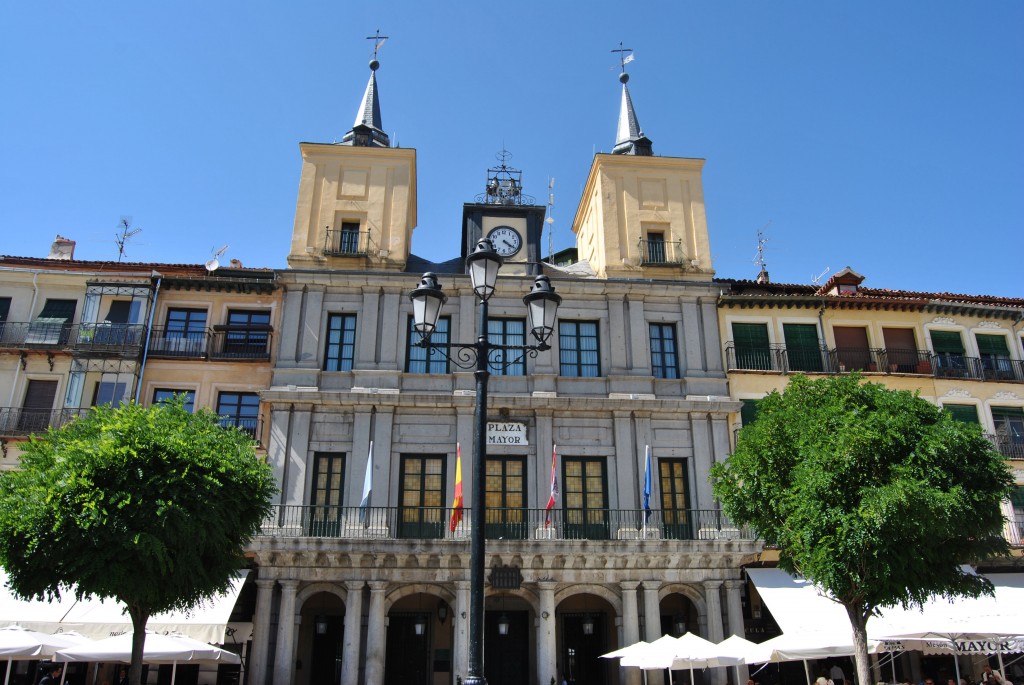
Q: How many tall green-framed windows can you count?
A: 5